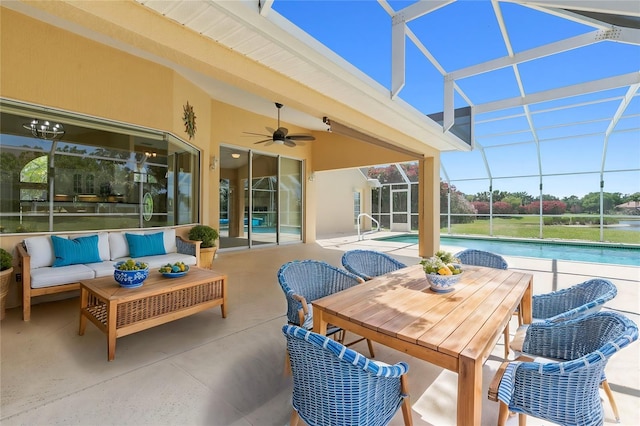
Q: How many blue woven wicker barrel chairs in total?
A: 6